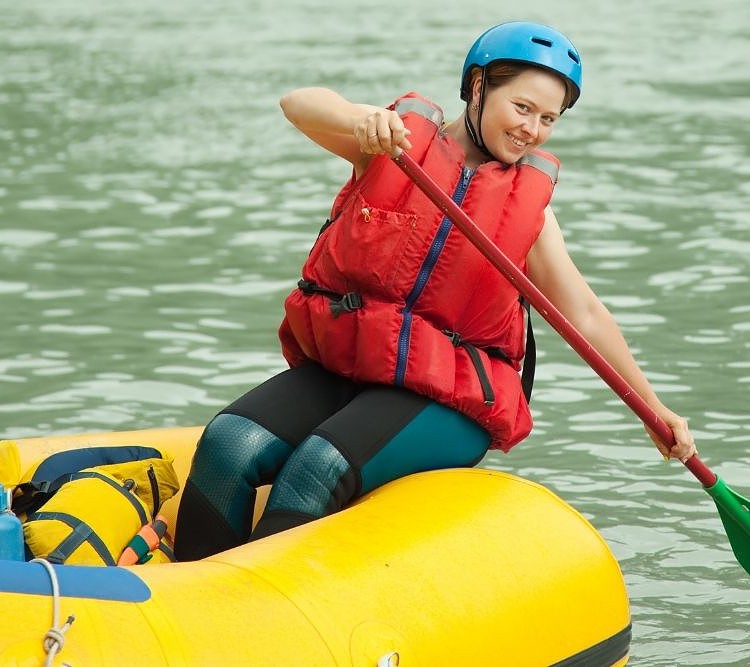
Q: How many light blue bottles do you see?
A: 1